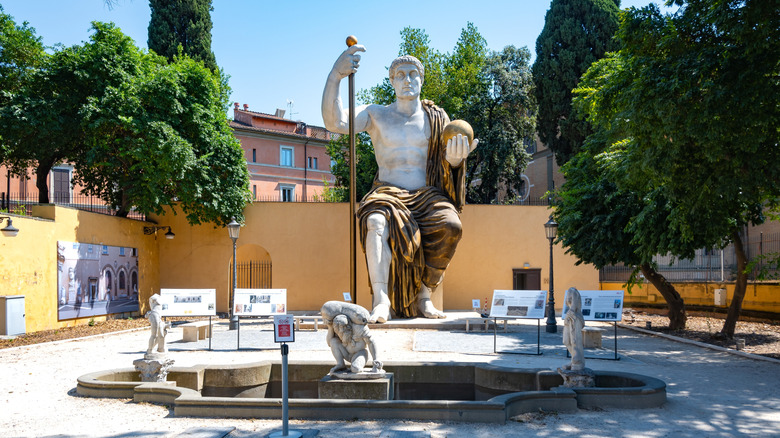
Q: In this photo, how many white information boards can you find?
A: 4